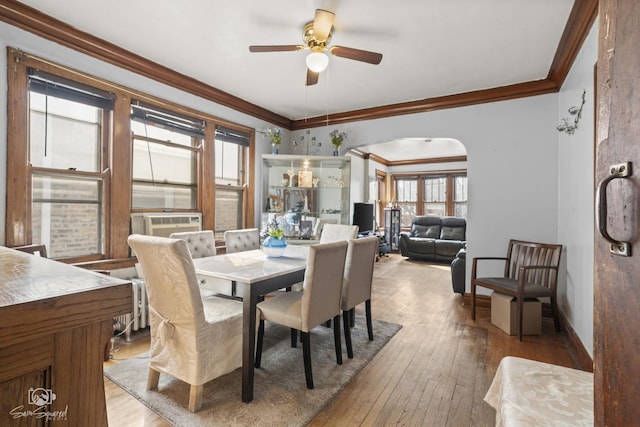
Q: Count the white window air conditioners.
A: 1